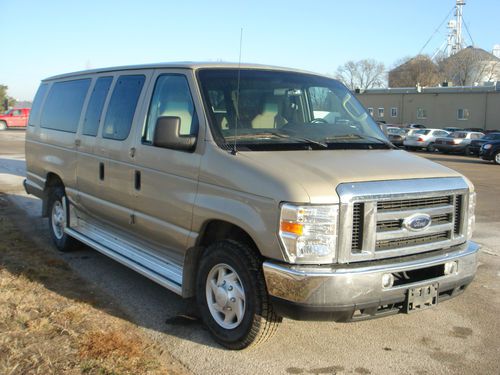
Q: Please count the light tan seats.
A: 2